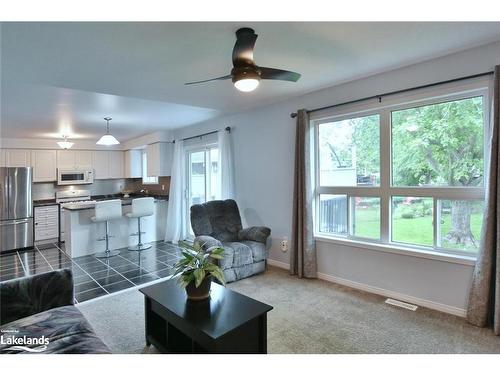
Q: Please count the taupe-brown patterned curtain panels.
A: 2